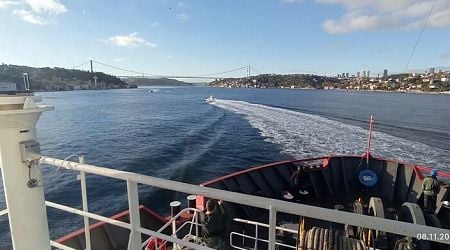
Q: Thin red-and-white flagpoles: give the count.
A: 1